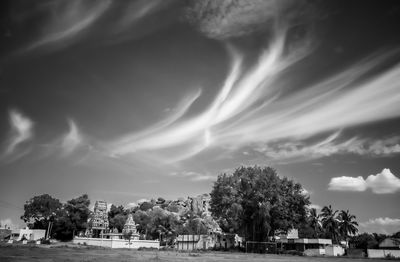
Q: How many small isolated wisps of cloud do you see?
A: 2